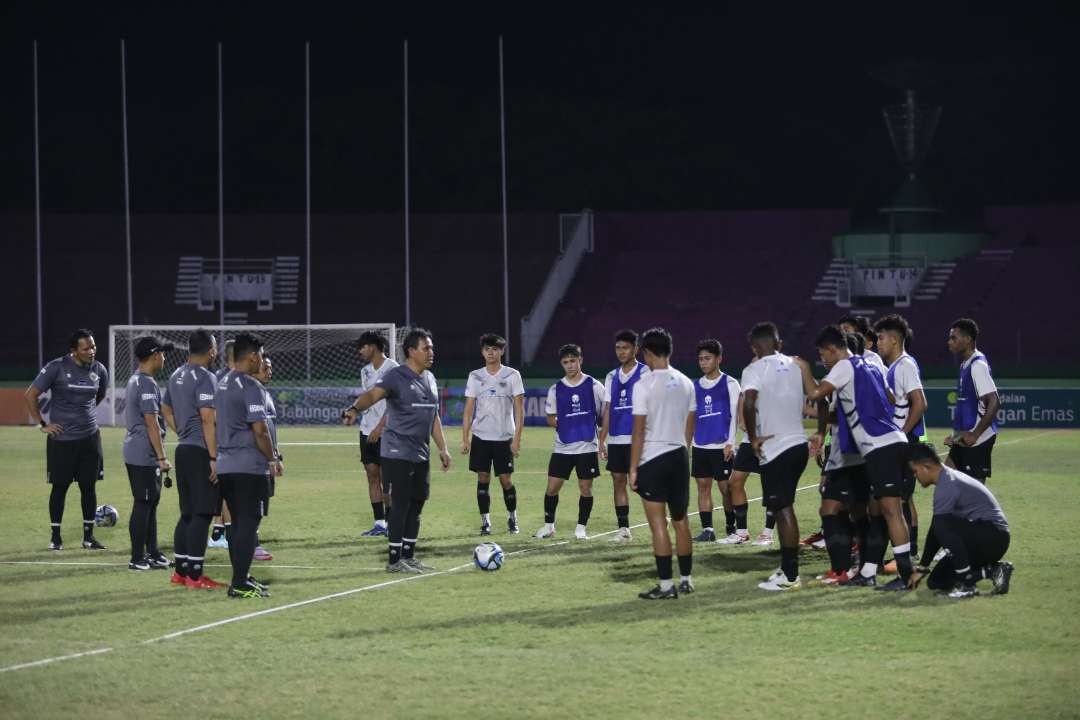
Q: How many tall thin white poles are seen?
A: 6